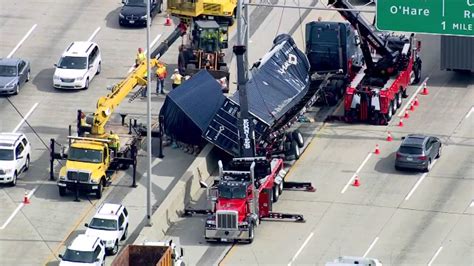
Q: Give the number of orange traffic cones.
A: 10